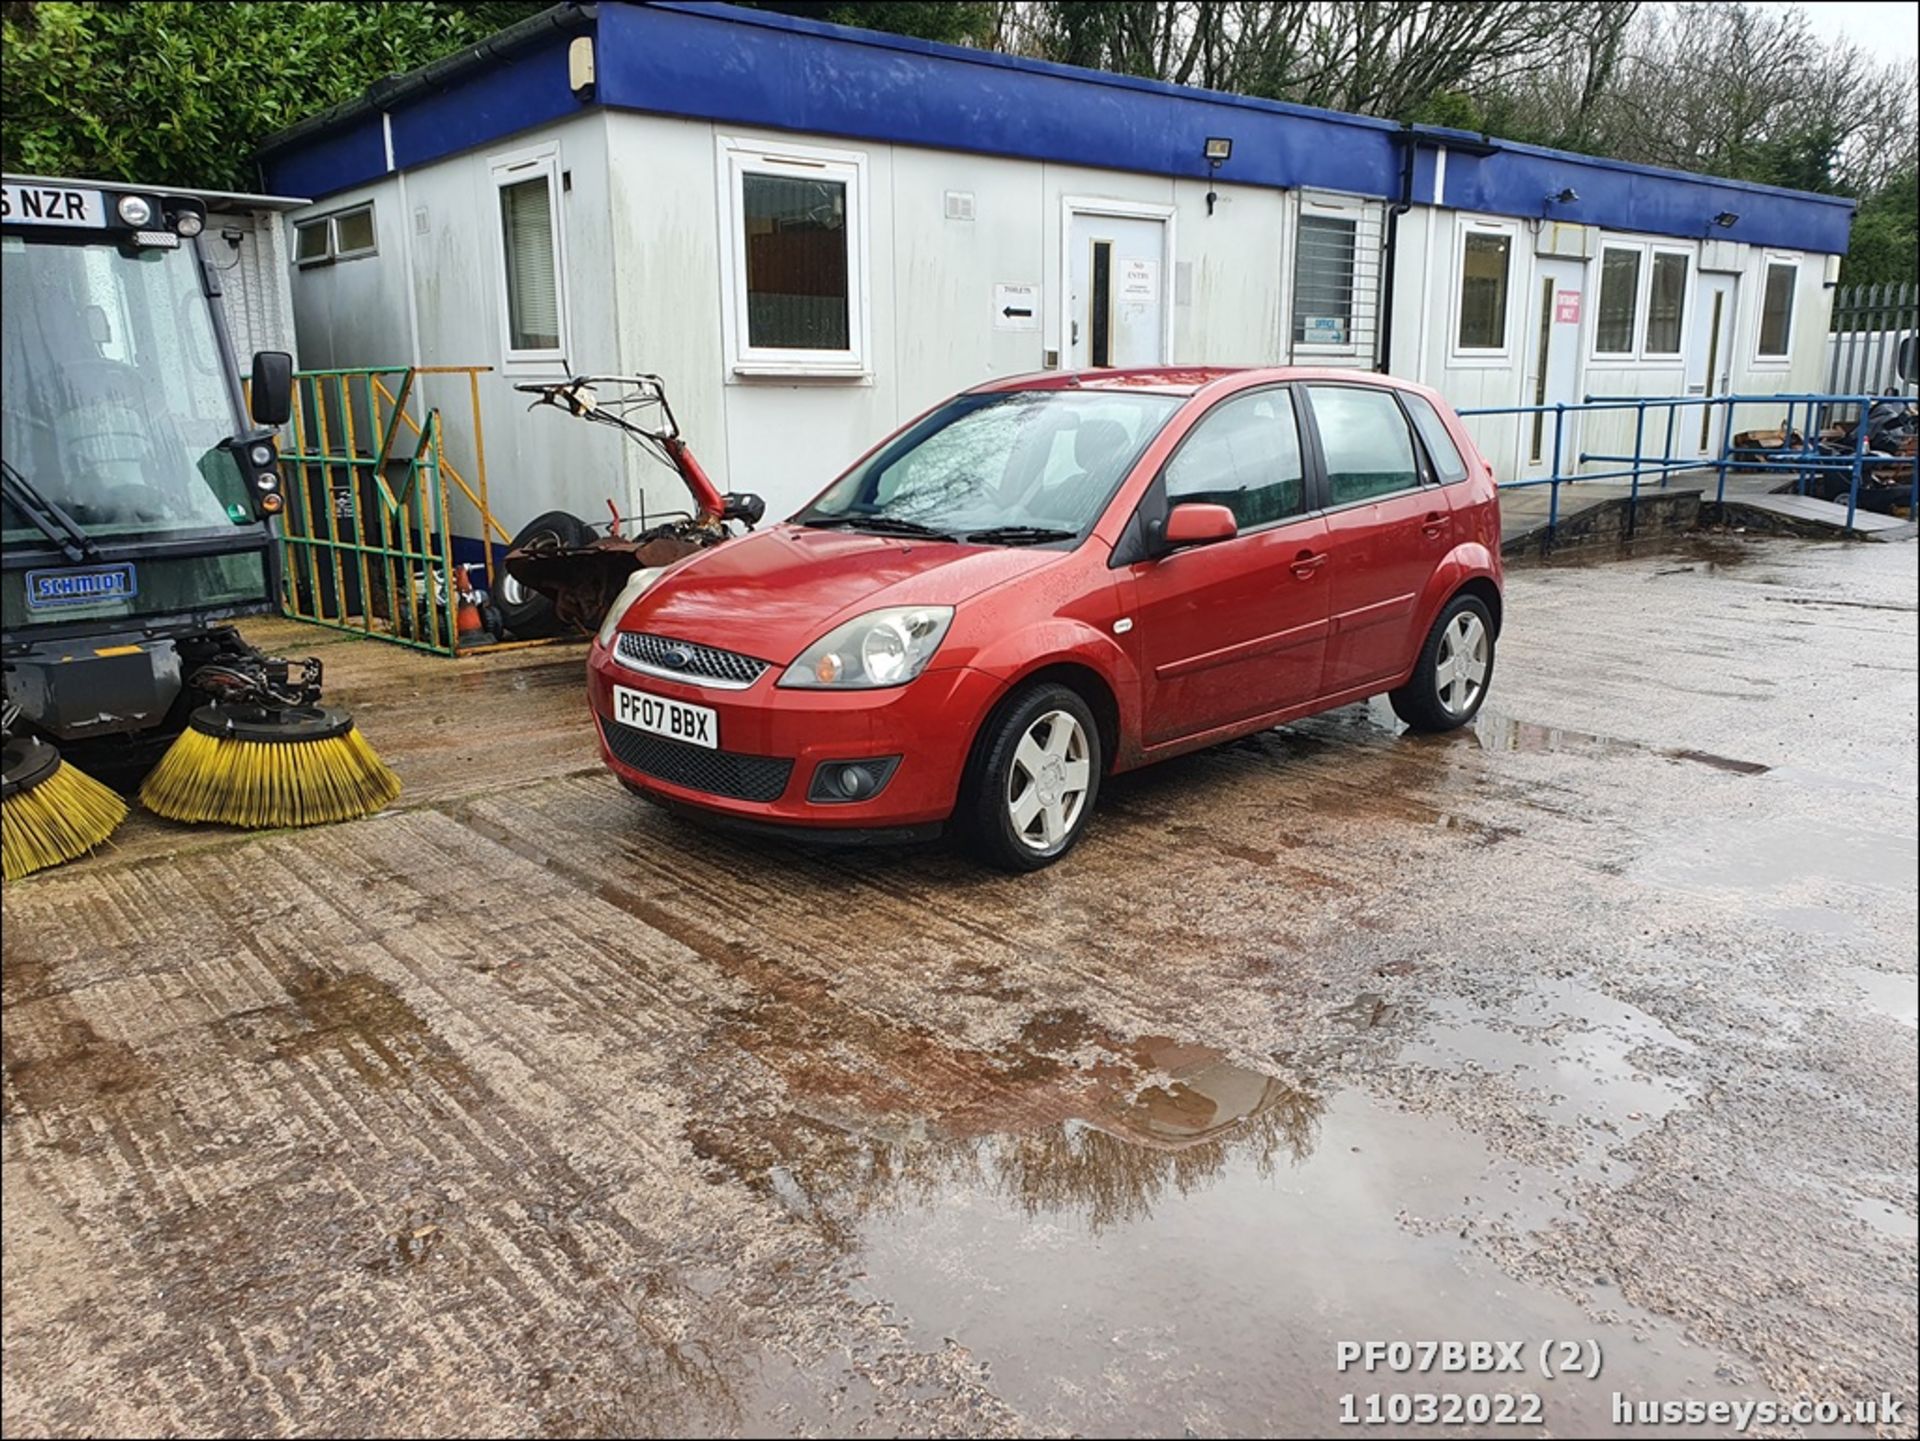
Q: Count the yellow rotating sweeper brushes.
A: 2